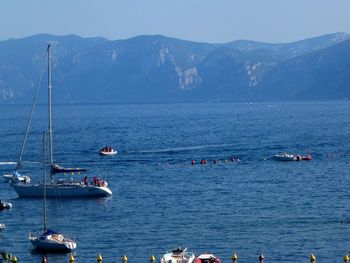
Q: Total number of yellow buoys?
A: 8